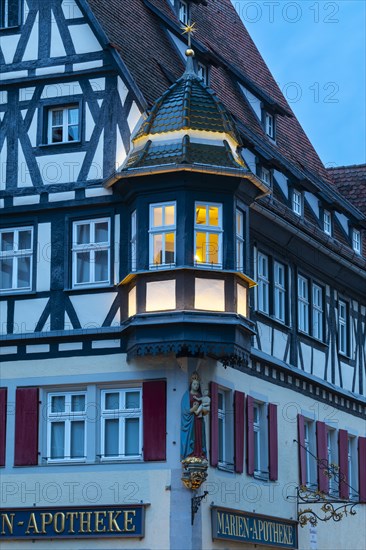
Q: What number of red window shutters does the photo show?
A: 11